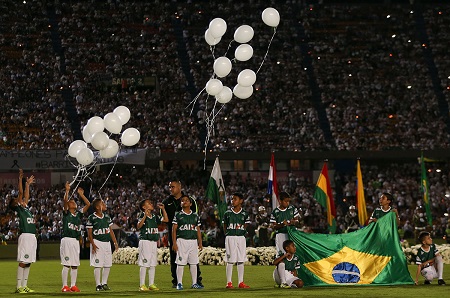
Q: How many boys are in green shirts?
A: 10